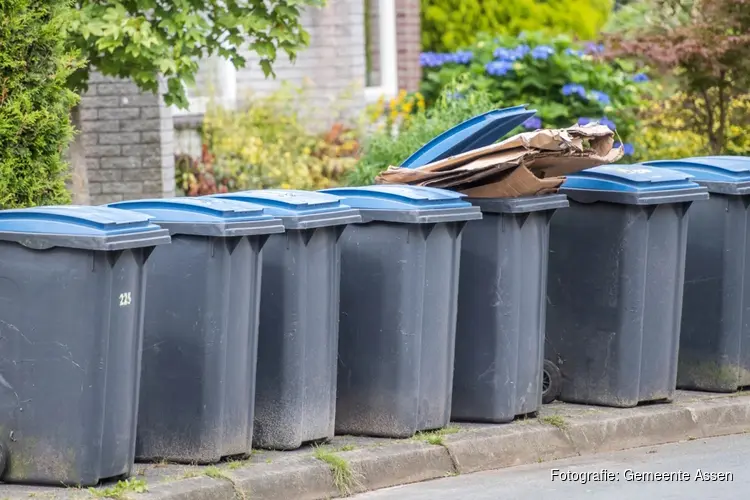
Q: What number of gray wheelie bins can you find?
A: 7